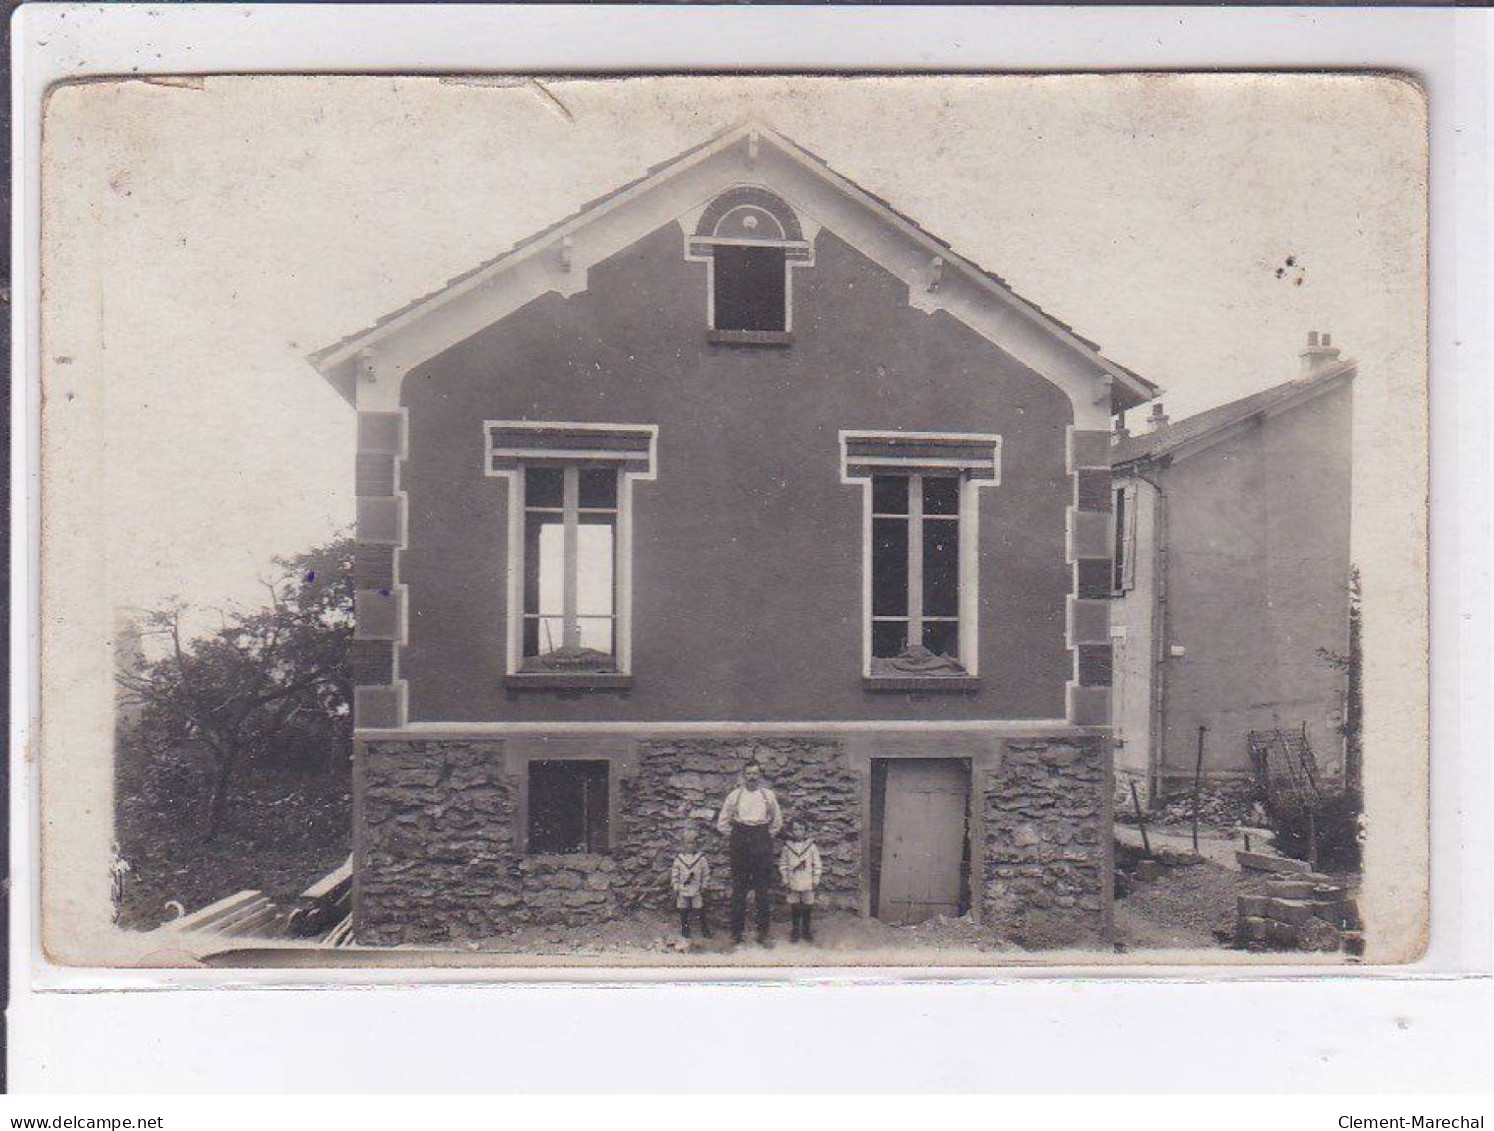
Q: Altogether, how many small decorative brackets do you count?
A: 5